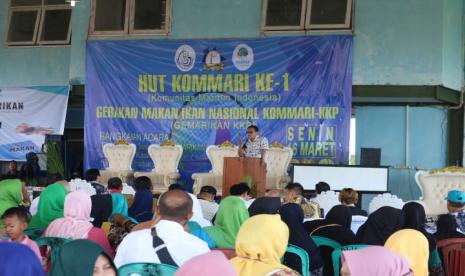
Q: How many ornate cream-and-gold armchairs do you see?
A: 5